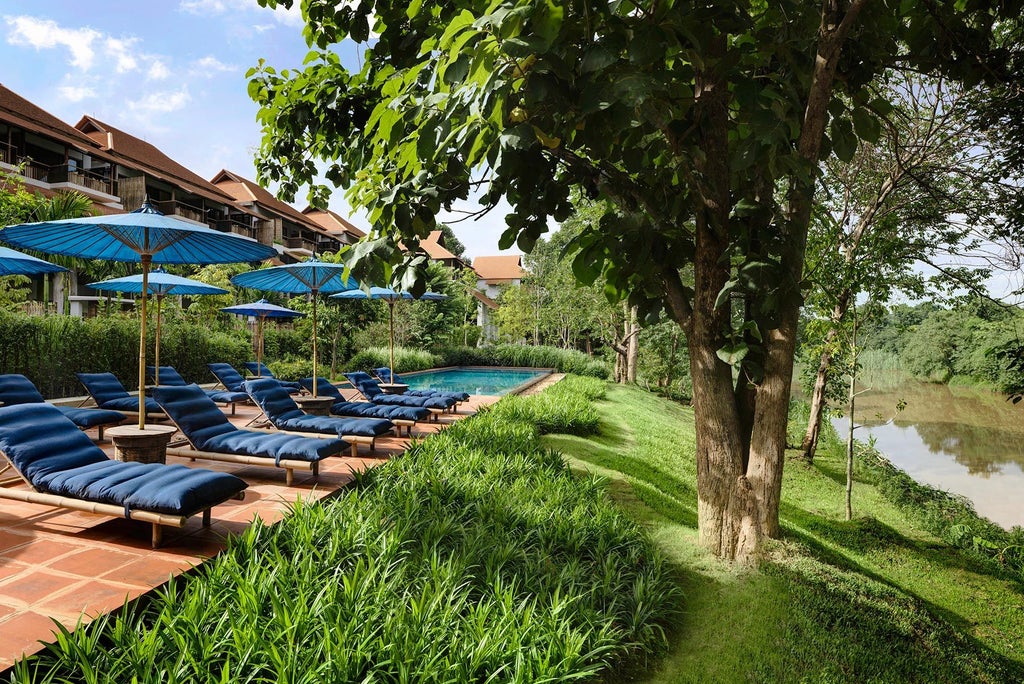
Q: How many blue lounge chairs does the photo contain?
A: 11